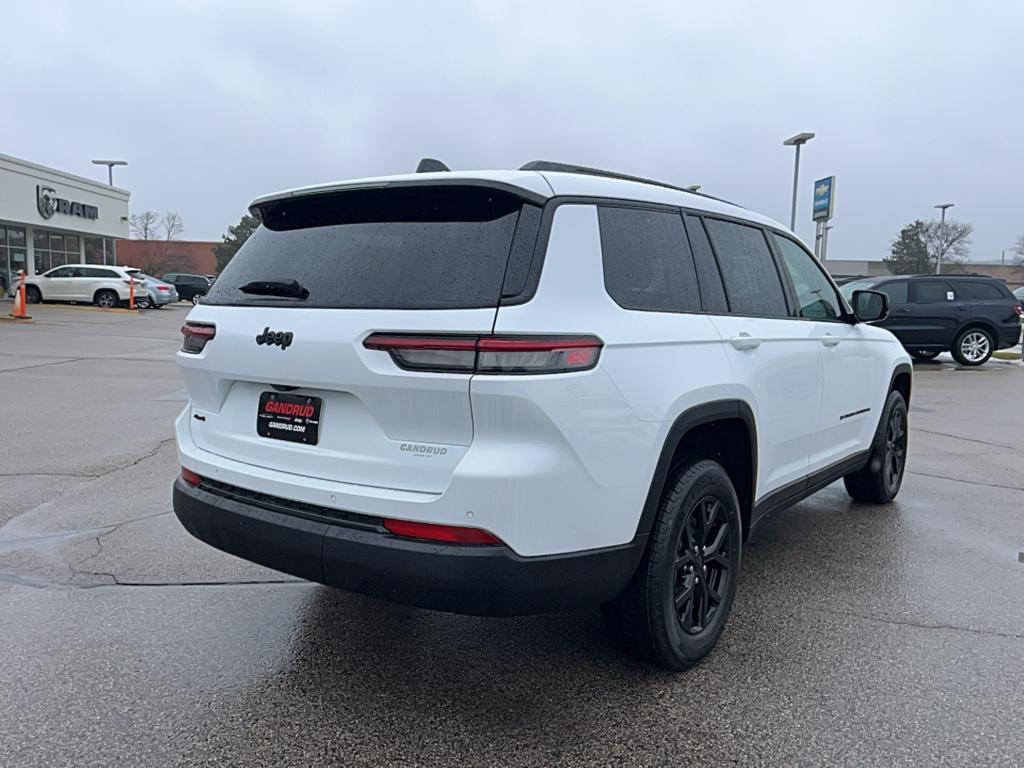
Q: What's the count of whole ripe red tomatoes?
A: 0